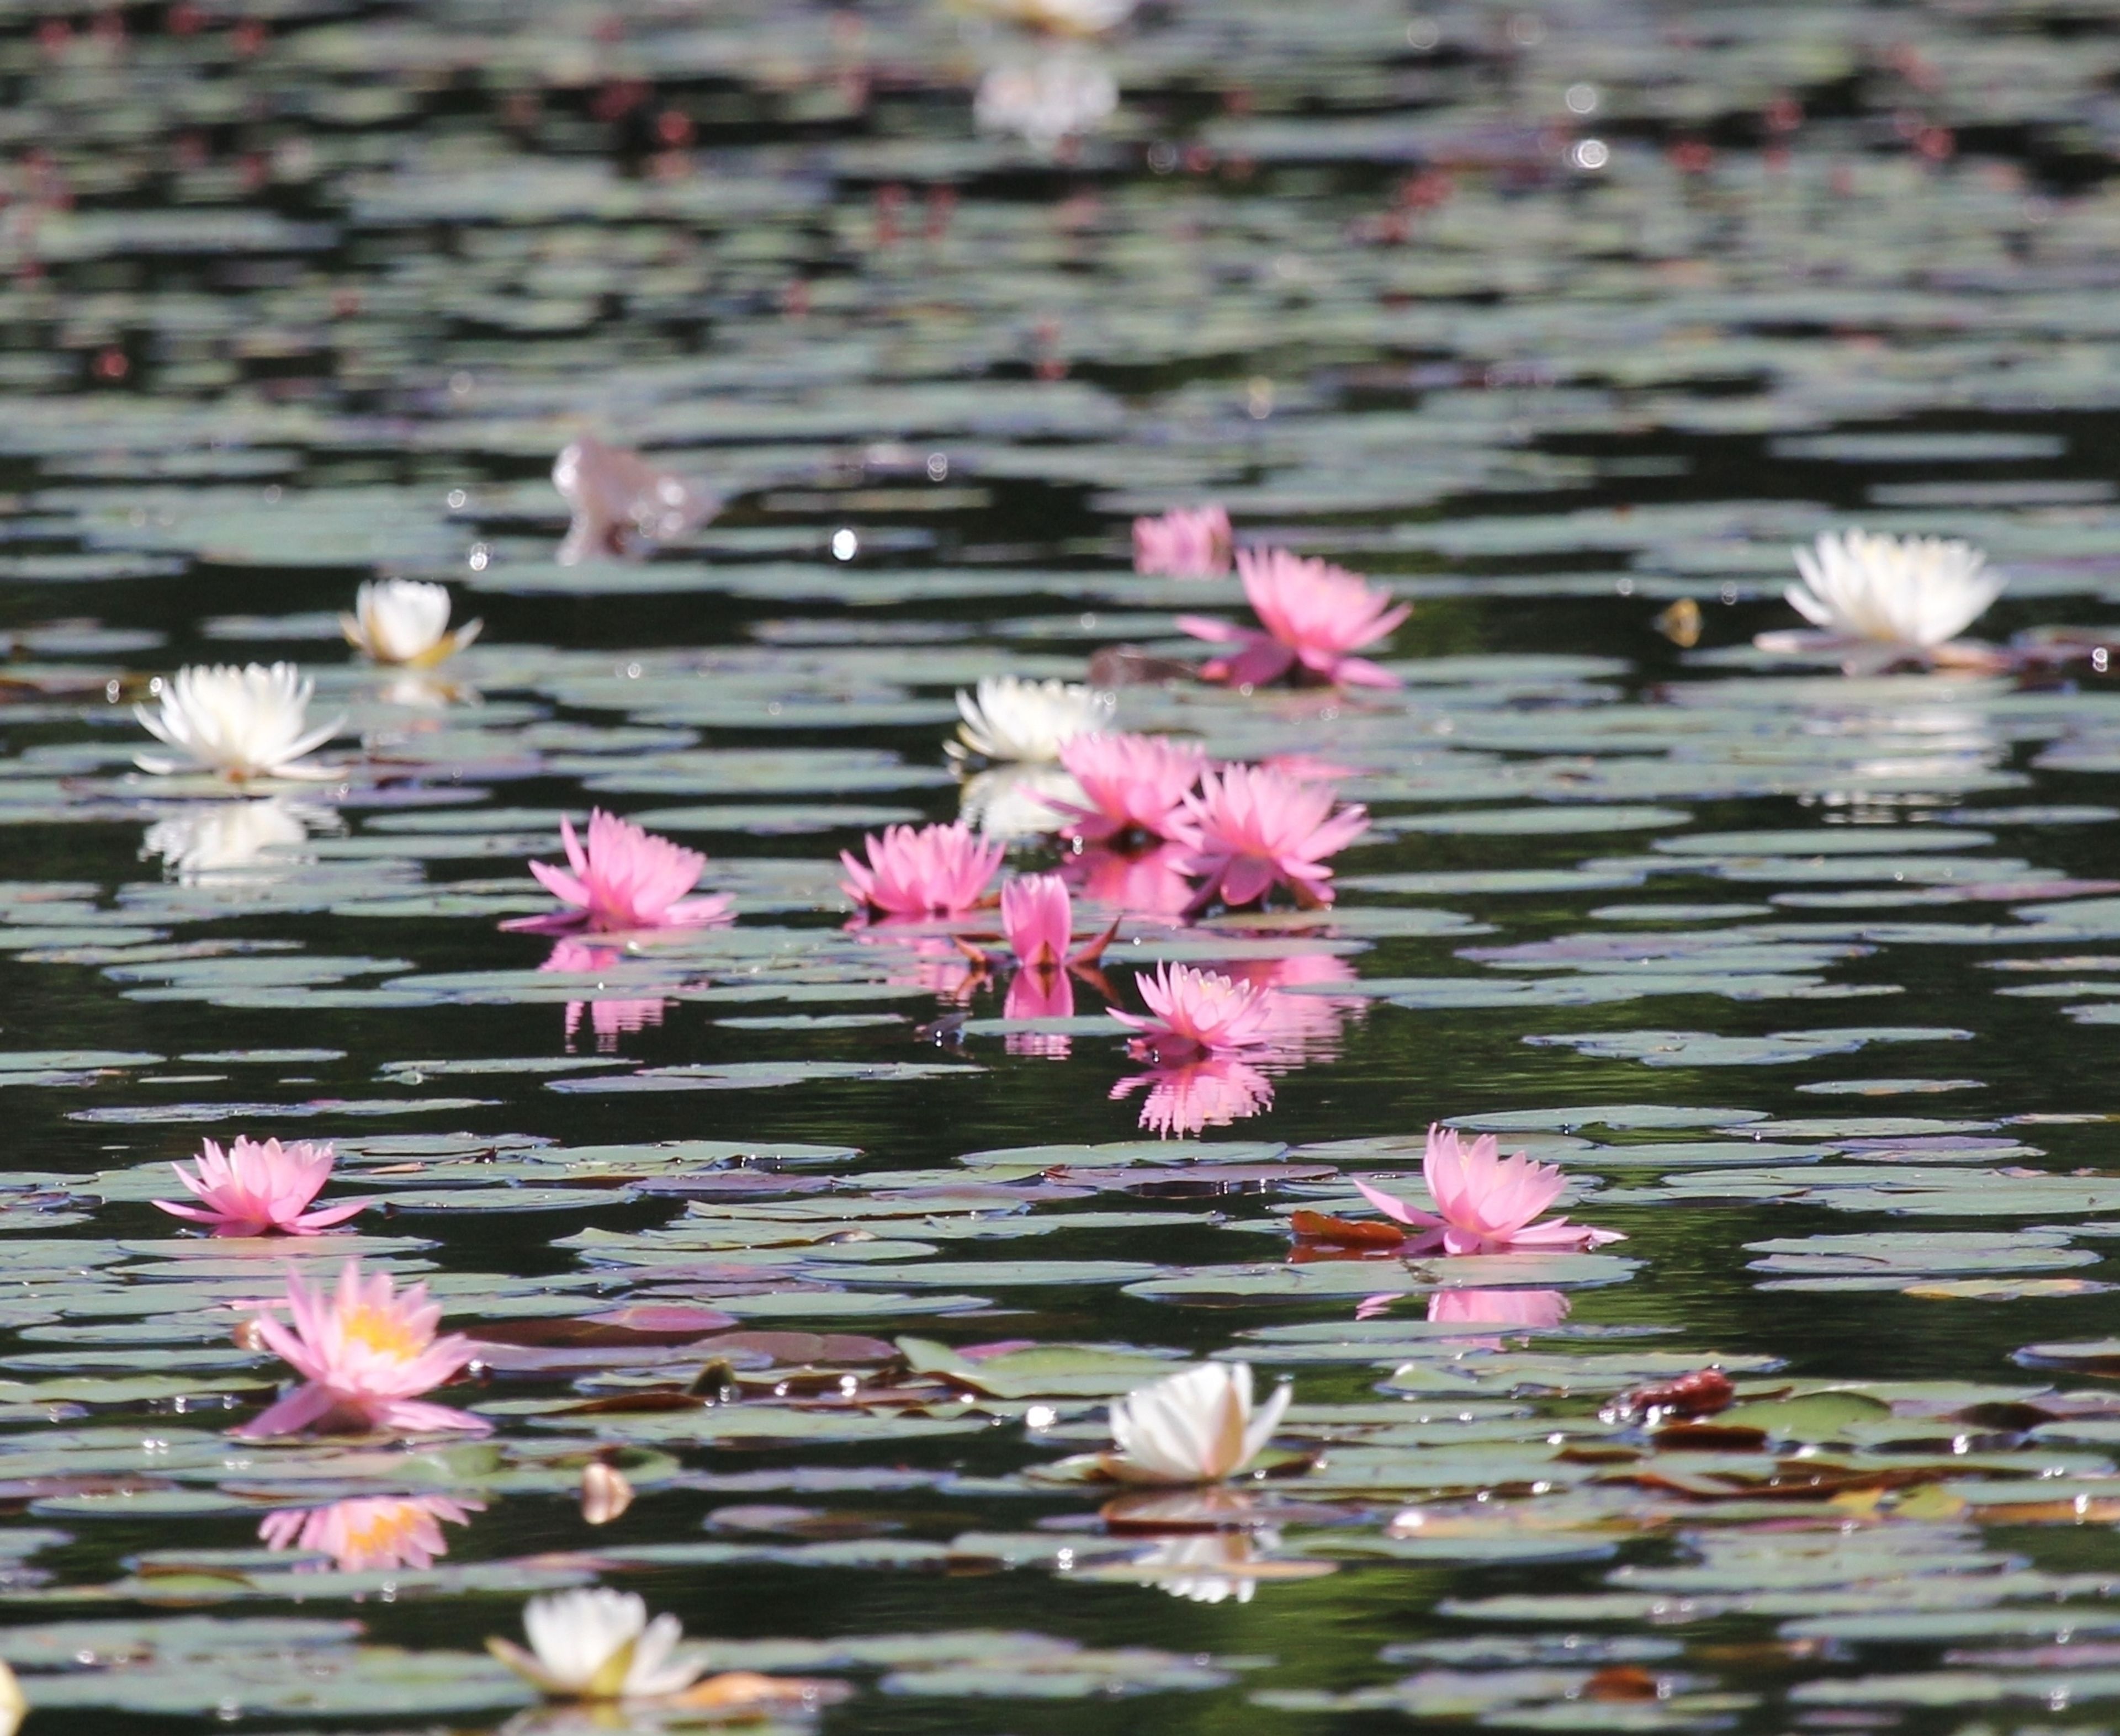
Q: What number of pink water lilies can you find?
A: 11